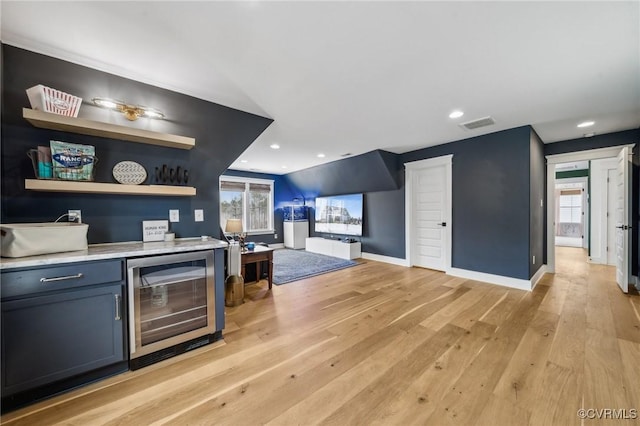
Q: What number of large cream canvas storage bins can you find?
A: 1